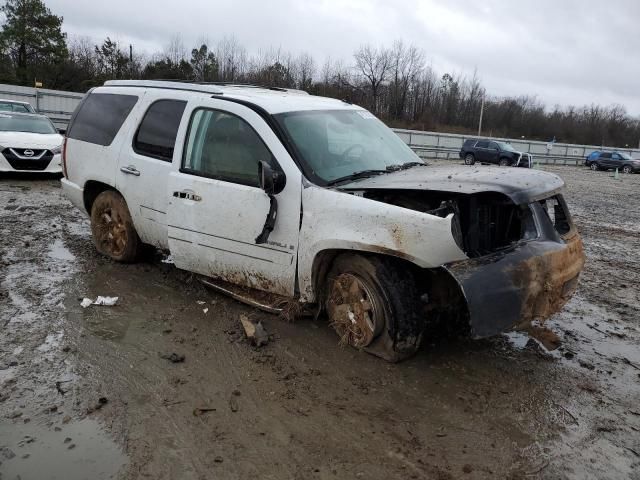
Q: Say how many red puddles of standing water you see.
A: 0